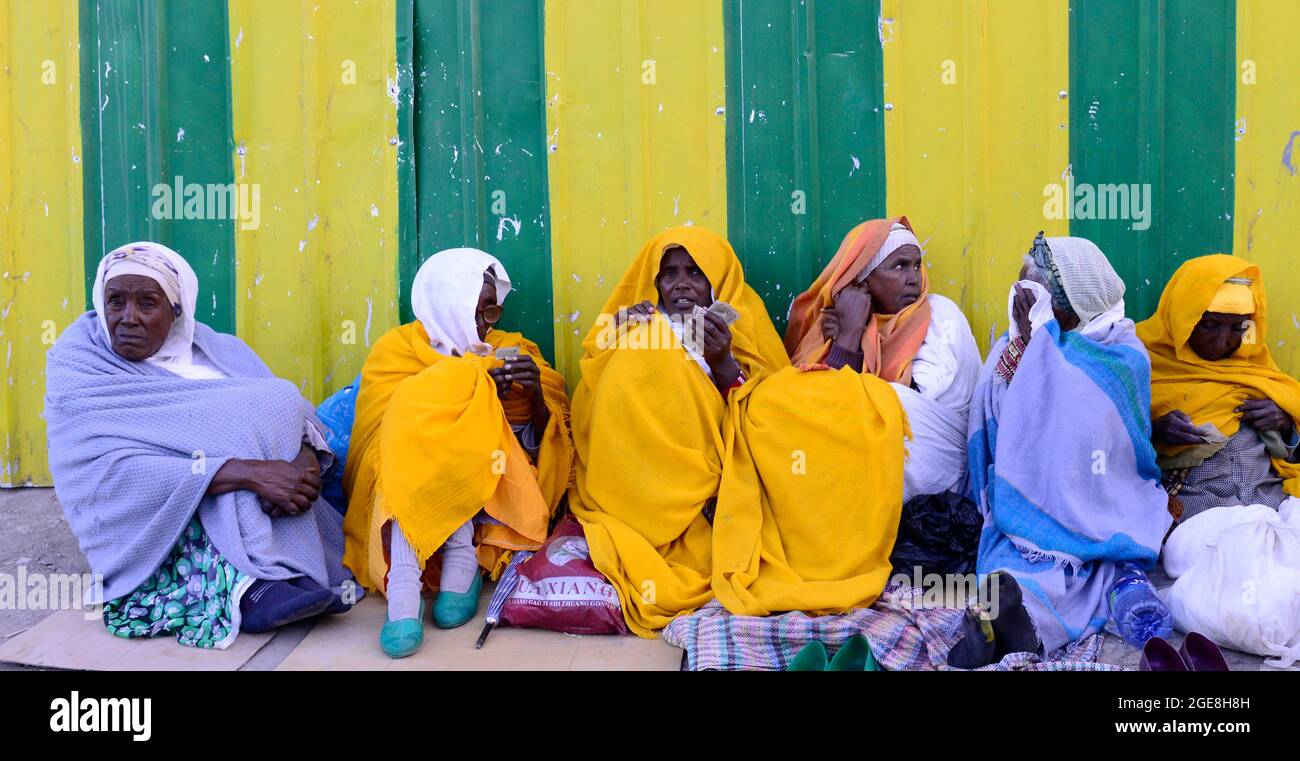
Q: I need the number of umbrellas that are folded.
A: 1